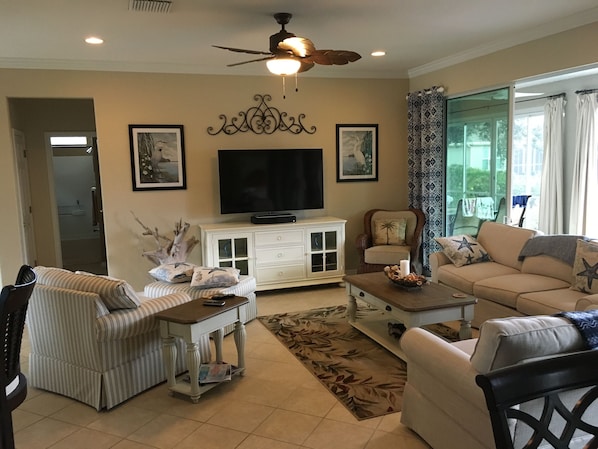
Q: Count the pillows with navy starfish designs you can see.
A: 4